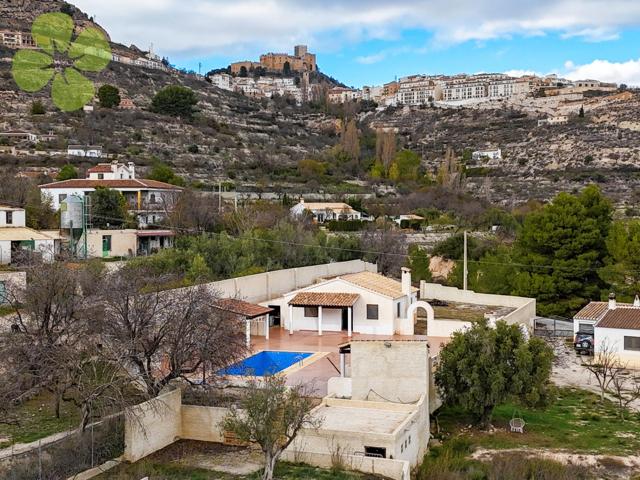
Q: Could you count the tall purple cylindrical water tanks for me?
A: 0